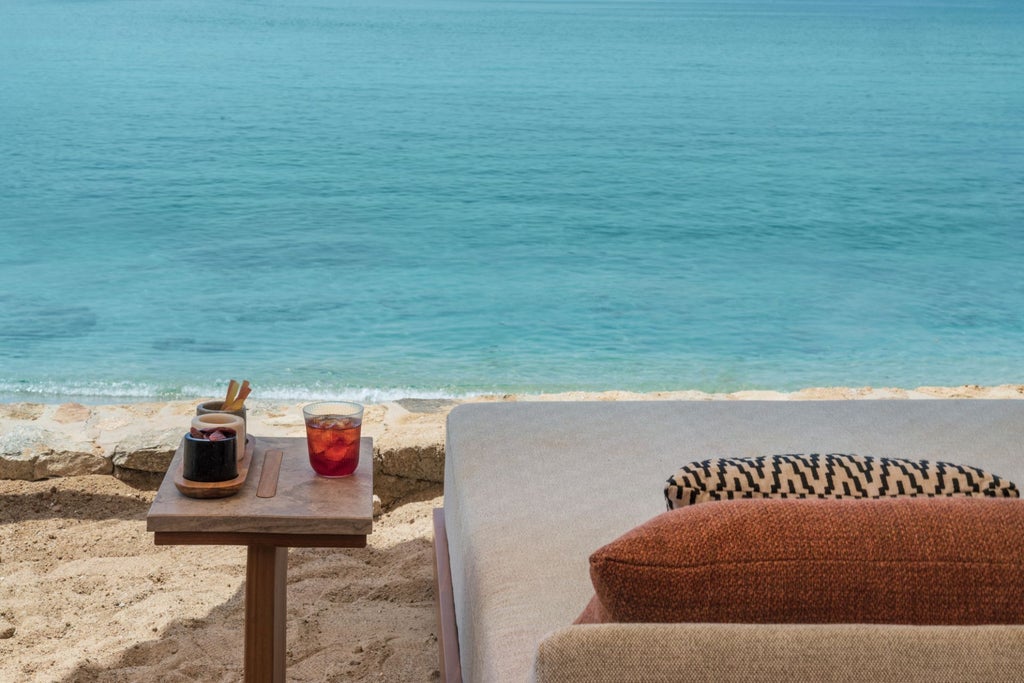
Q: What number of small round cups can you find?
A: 3